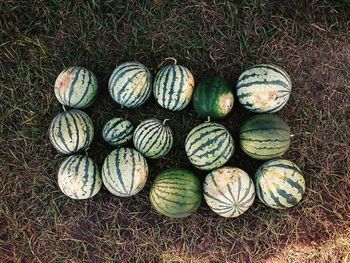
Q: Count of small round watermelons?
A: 15